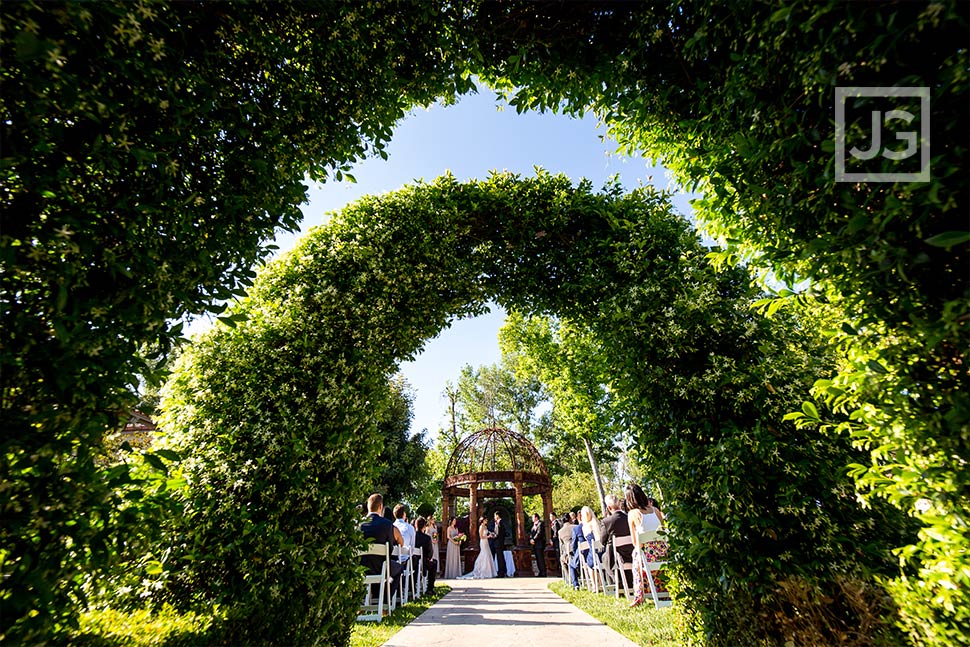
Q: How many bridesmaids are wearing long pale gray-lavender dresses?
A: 2